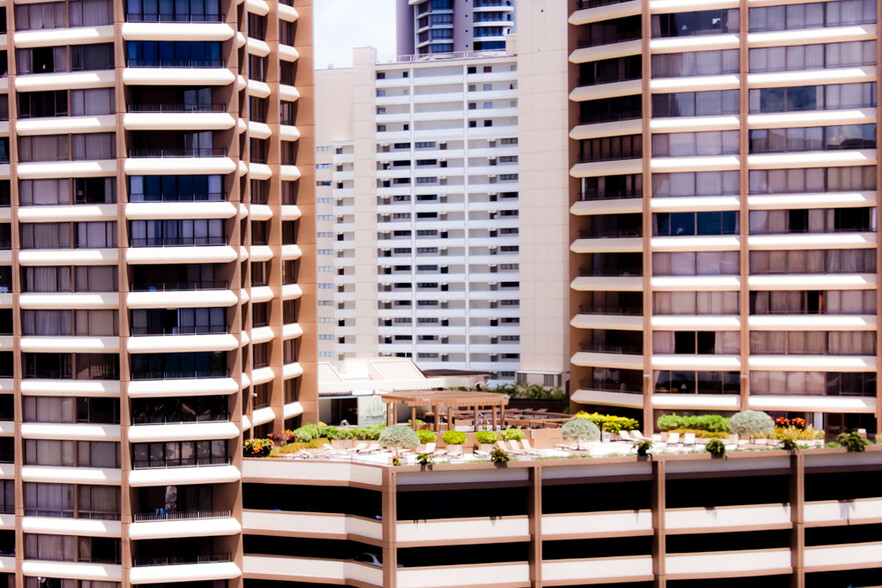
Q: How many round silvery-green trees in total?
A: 3